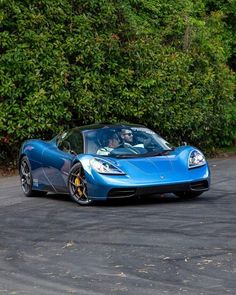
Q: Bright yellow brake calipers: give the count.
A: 1